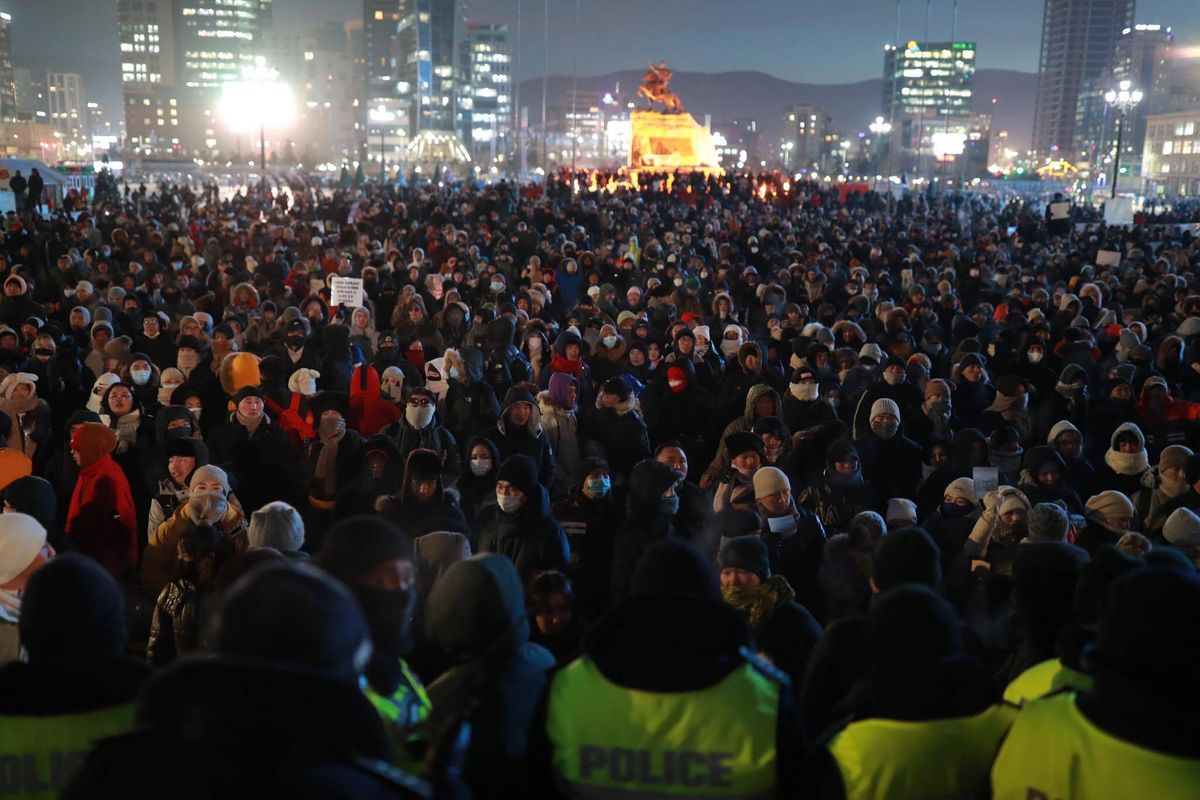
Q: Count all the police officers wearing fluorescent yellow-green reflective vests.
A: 6